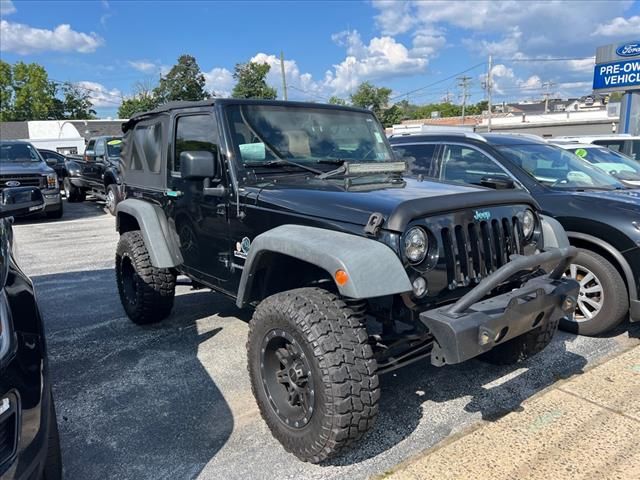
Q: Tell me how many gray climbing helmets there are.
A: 0